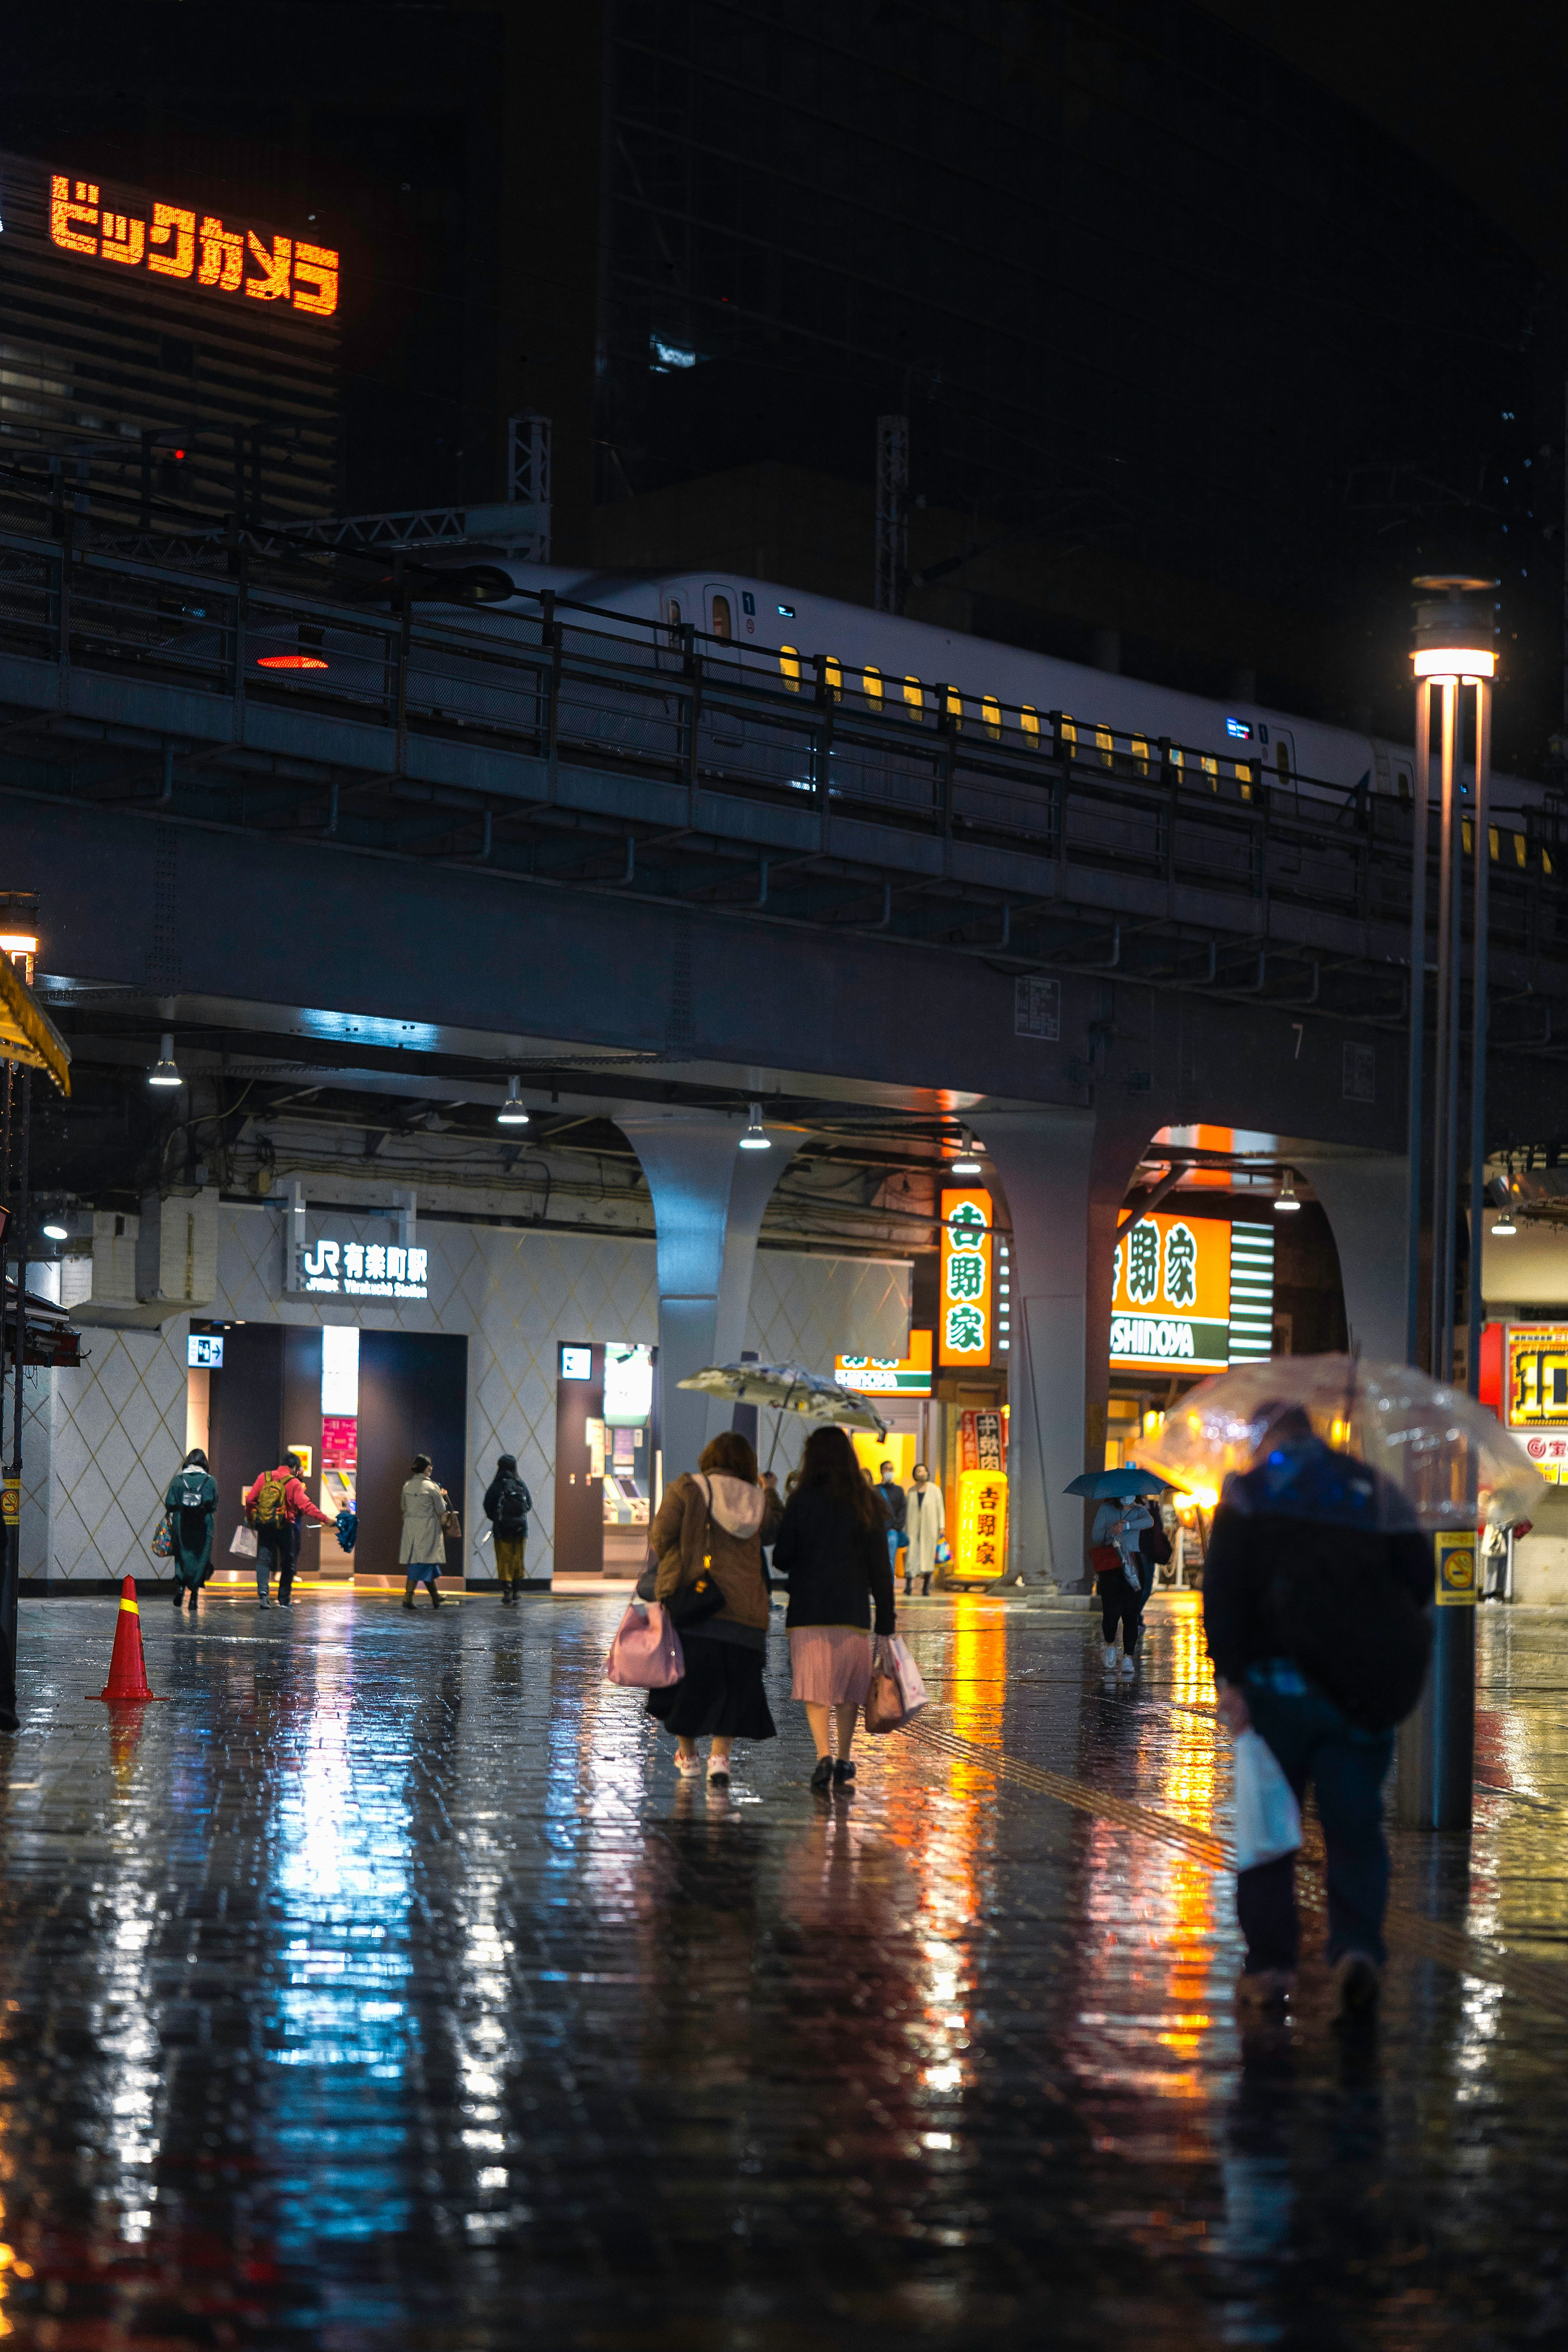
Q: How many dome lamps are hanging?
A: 6